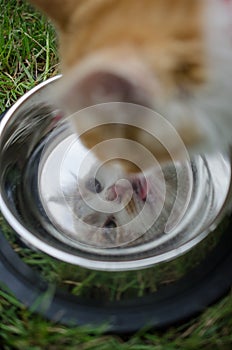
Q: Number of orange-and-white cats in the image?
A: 1